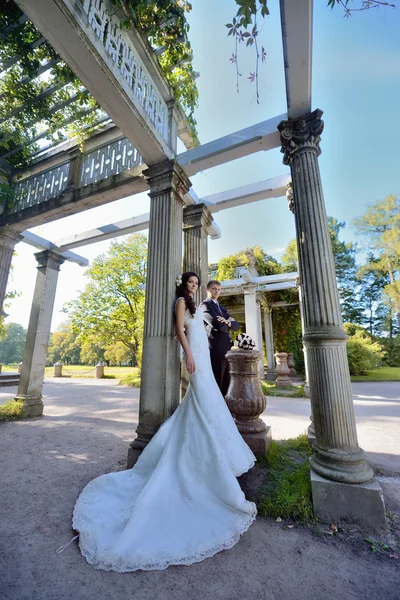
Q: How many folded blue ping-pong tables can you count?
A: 0